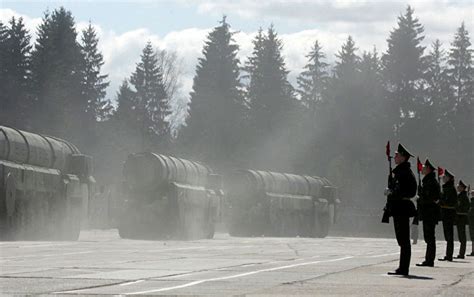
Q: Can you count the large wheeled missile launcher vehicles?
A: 3